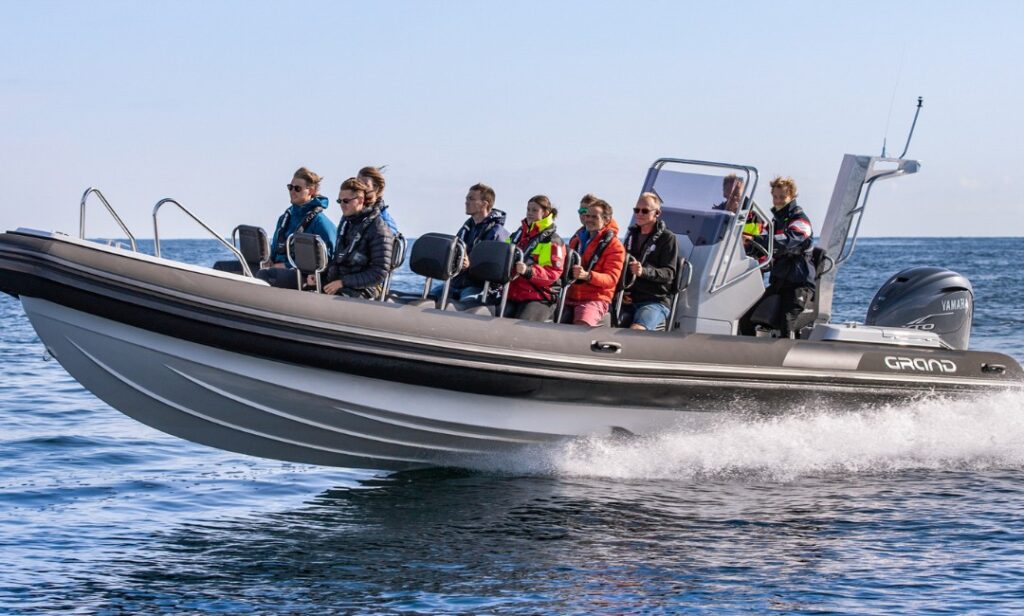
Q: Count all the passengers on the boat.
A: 10